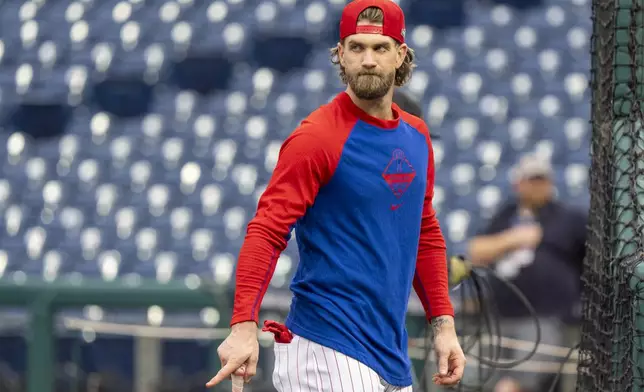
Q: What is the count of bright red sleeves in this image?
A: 2